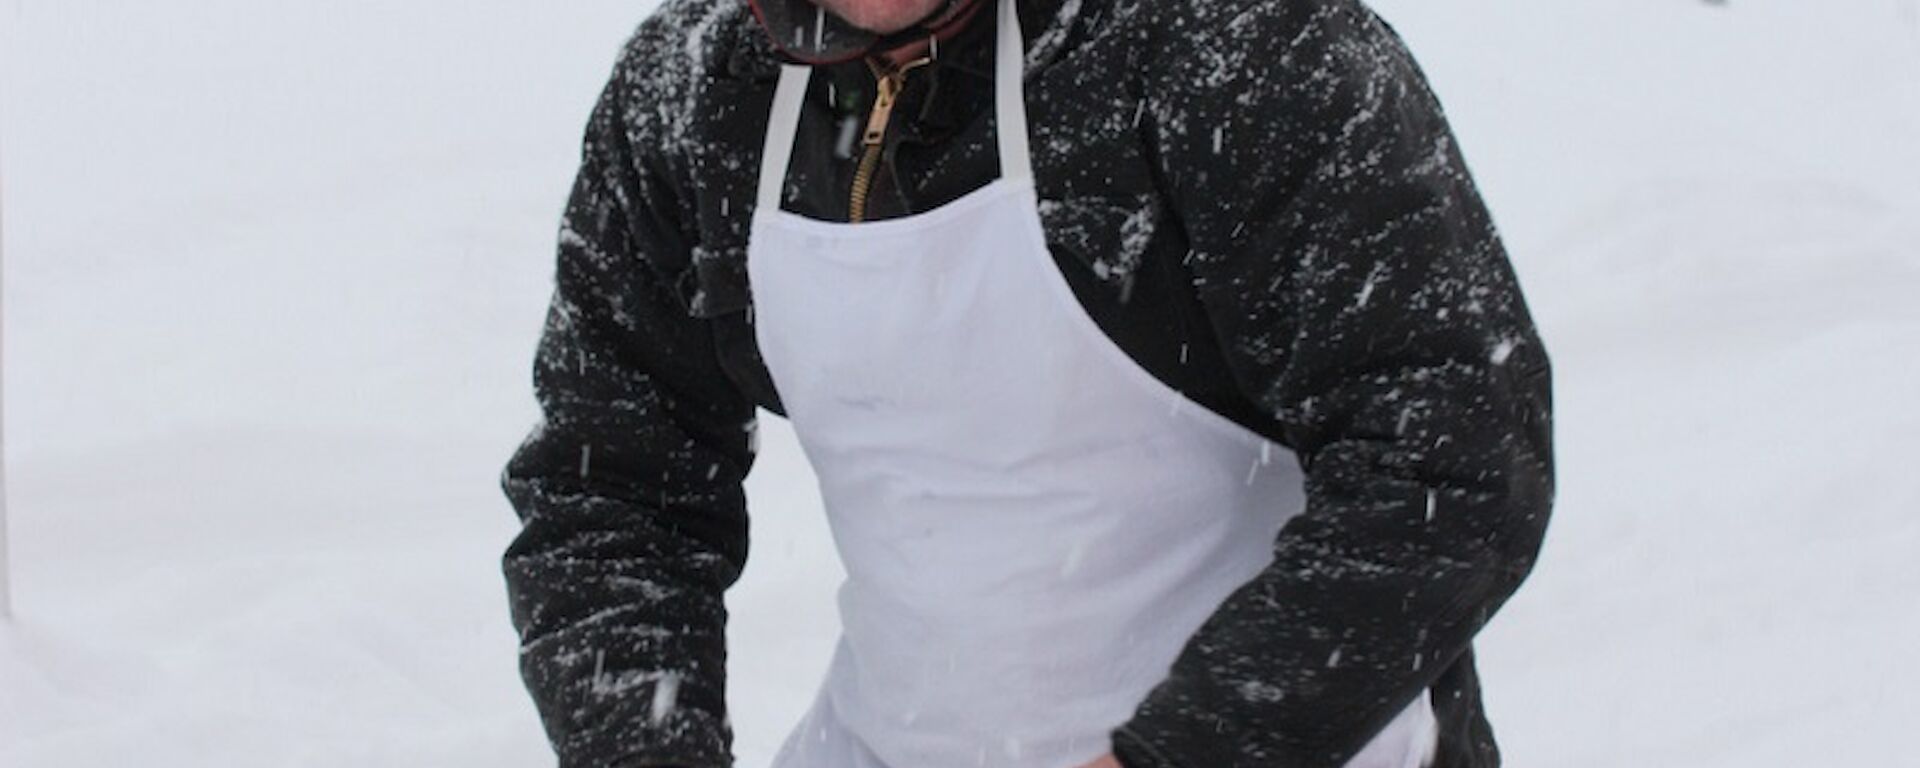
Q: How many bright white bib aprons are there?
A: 1